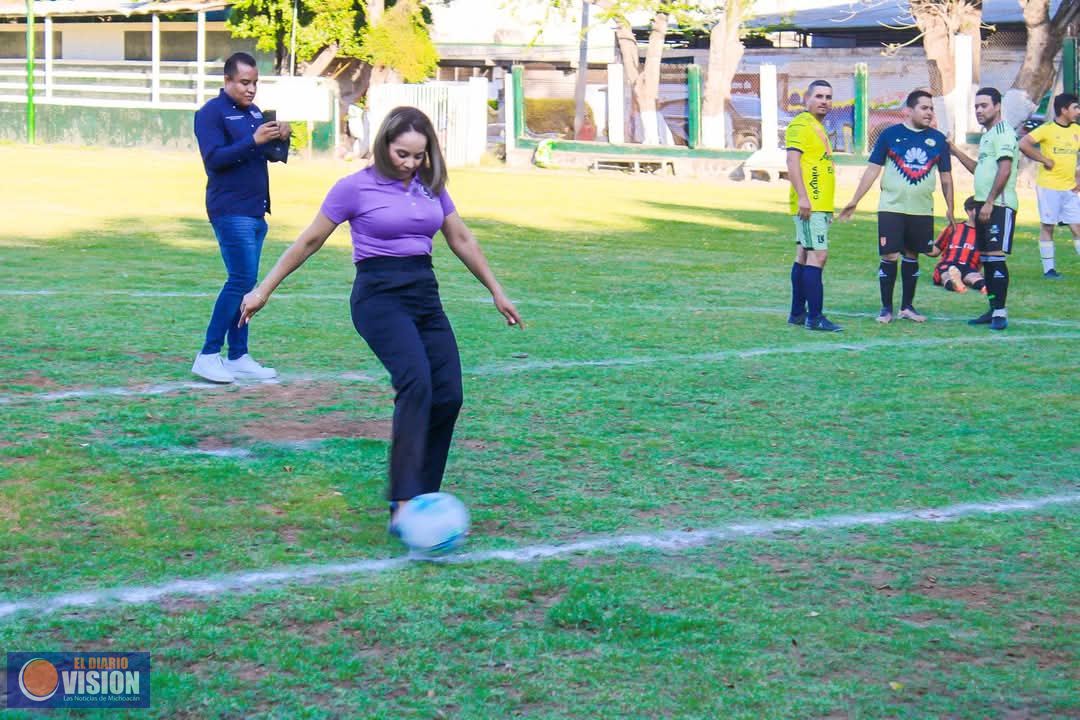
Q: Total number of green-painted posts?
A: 5